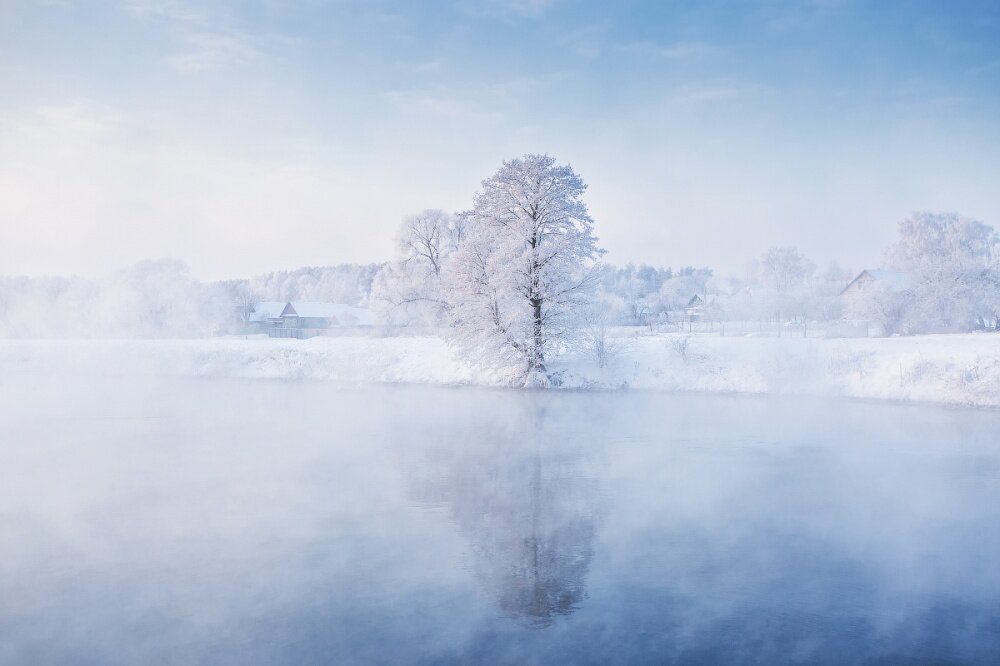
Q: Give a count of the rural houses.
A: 3